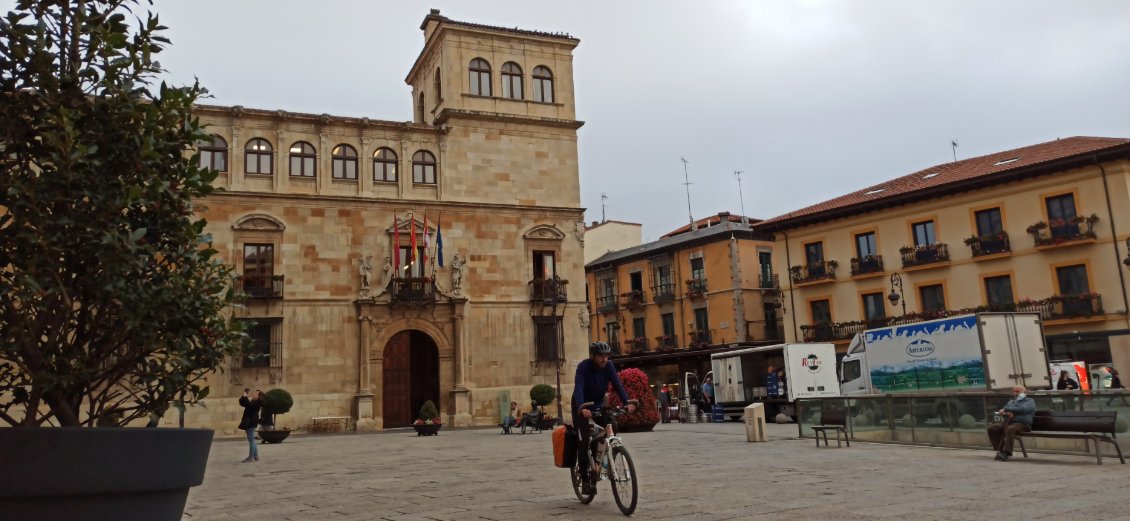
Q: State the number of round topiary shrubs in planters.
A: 2